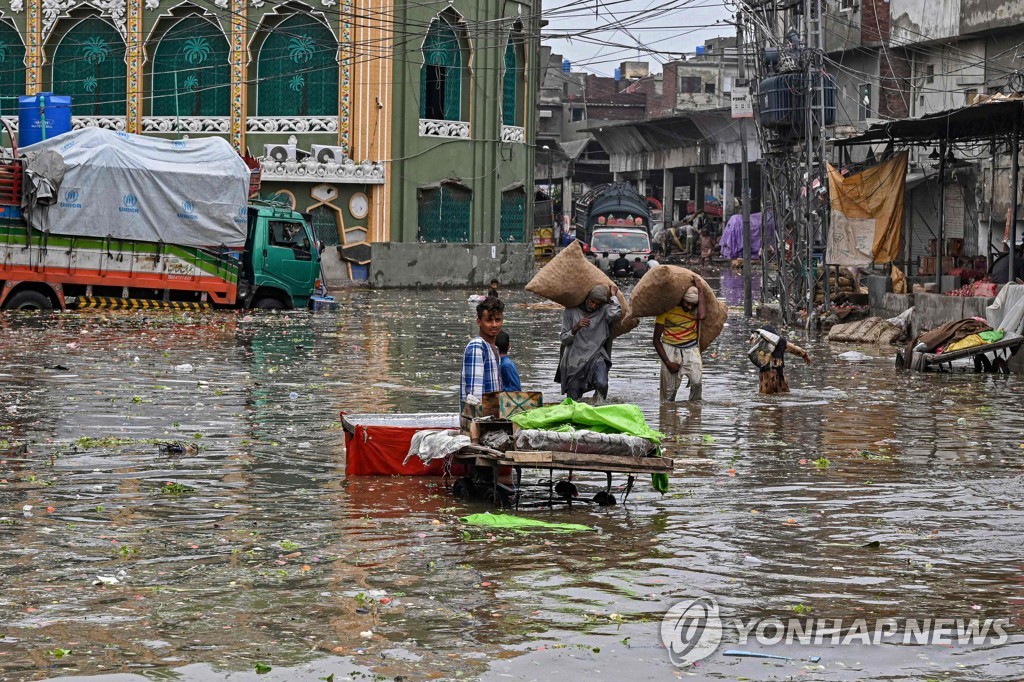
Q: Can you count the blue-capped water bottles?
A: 0